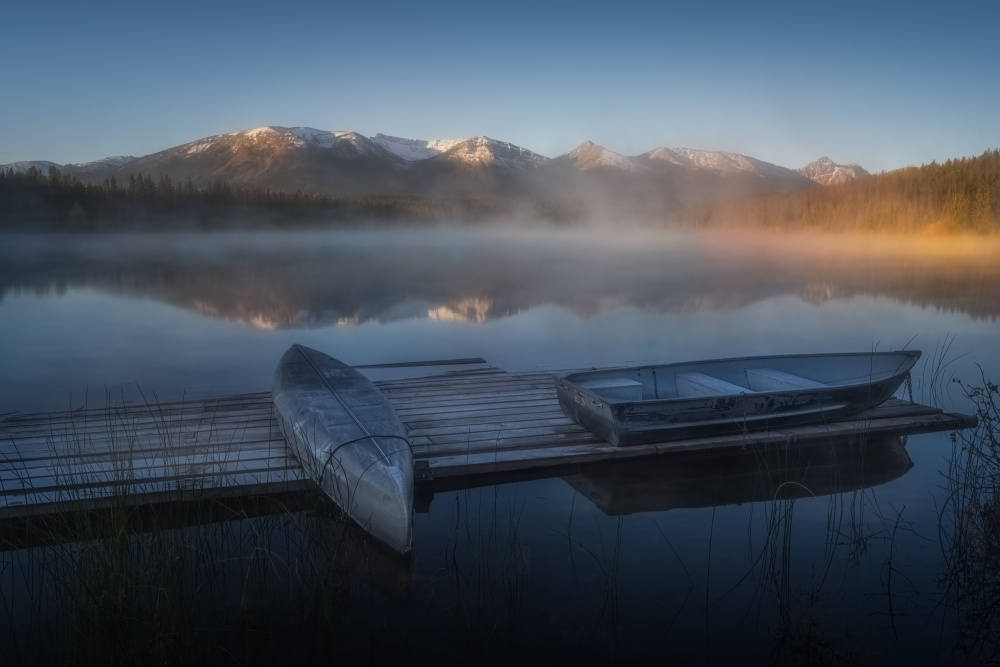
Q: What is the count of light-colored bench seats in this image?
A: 3